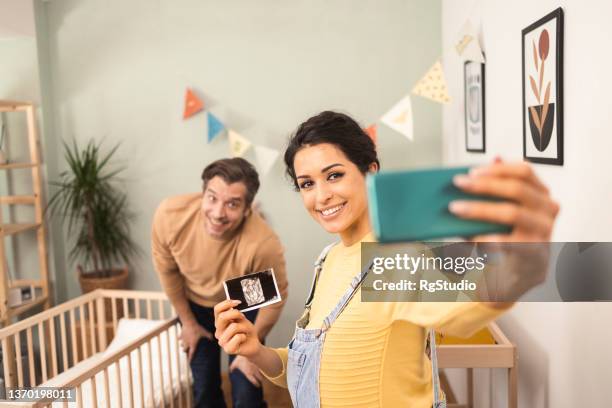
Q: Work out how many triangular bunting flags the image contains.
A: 8